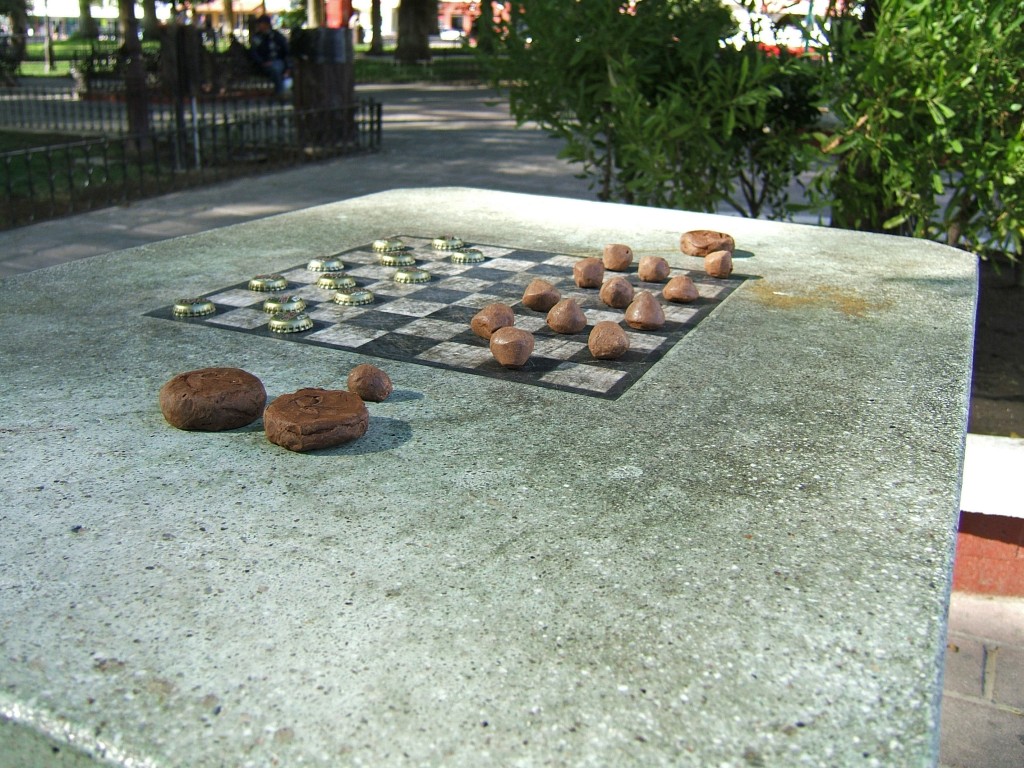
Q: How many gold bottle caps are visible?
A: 12